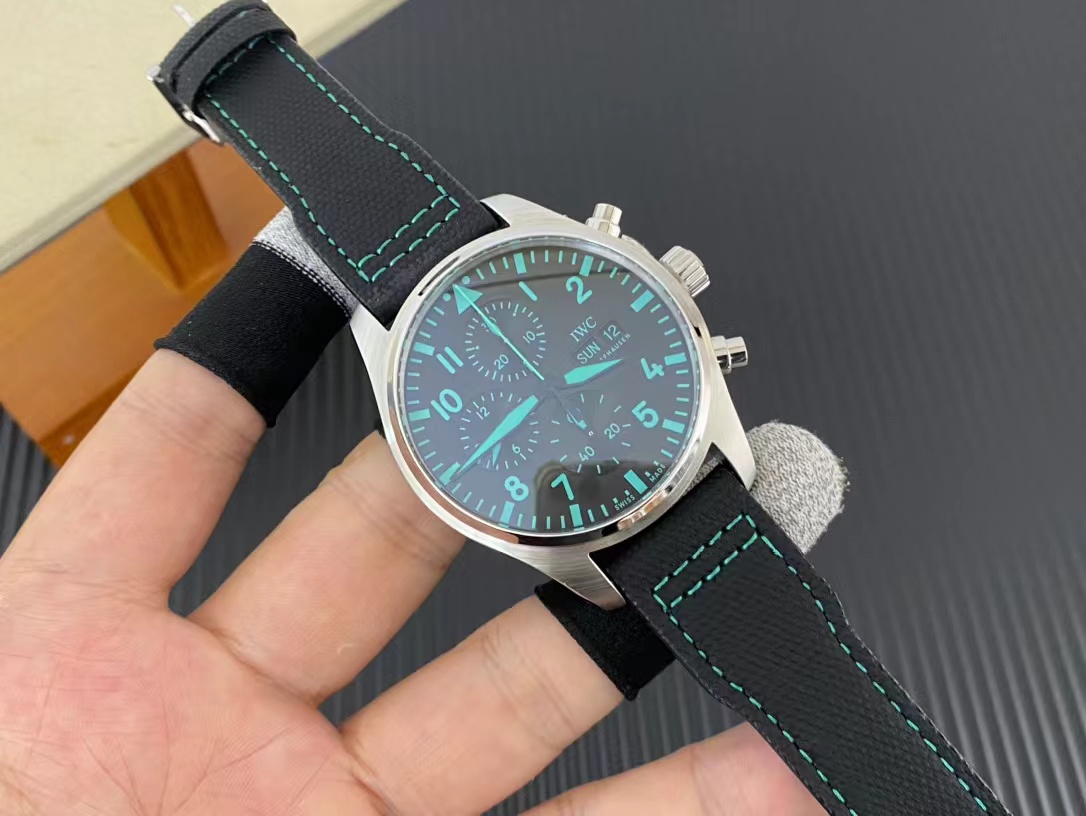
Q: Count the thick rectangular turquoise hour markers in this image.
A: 11